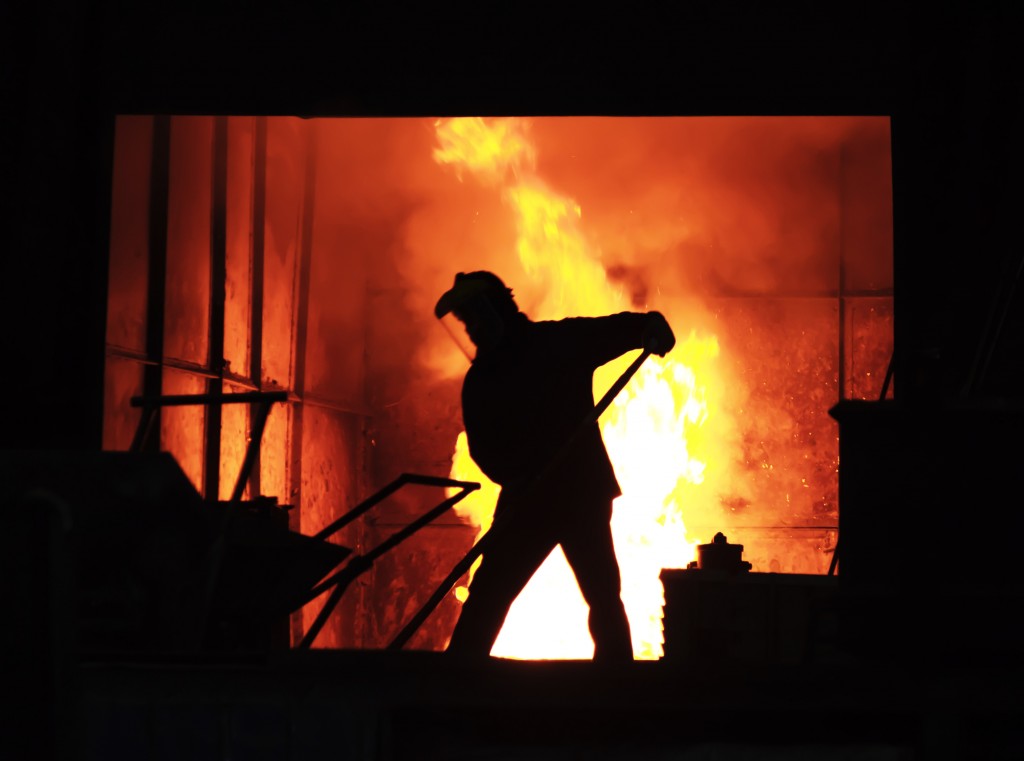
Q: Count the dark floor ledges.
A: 1